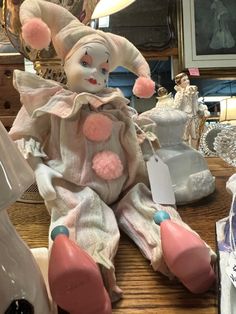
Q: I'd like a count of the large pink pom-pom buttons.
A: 2